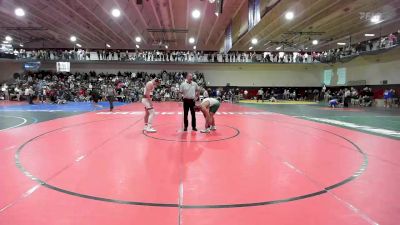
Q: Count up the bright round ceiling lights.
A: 11